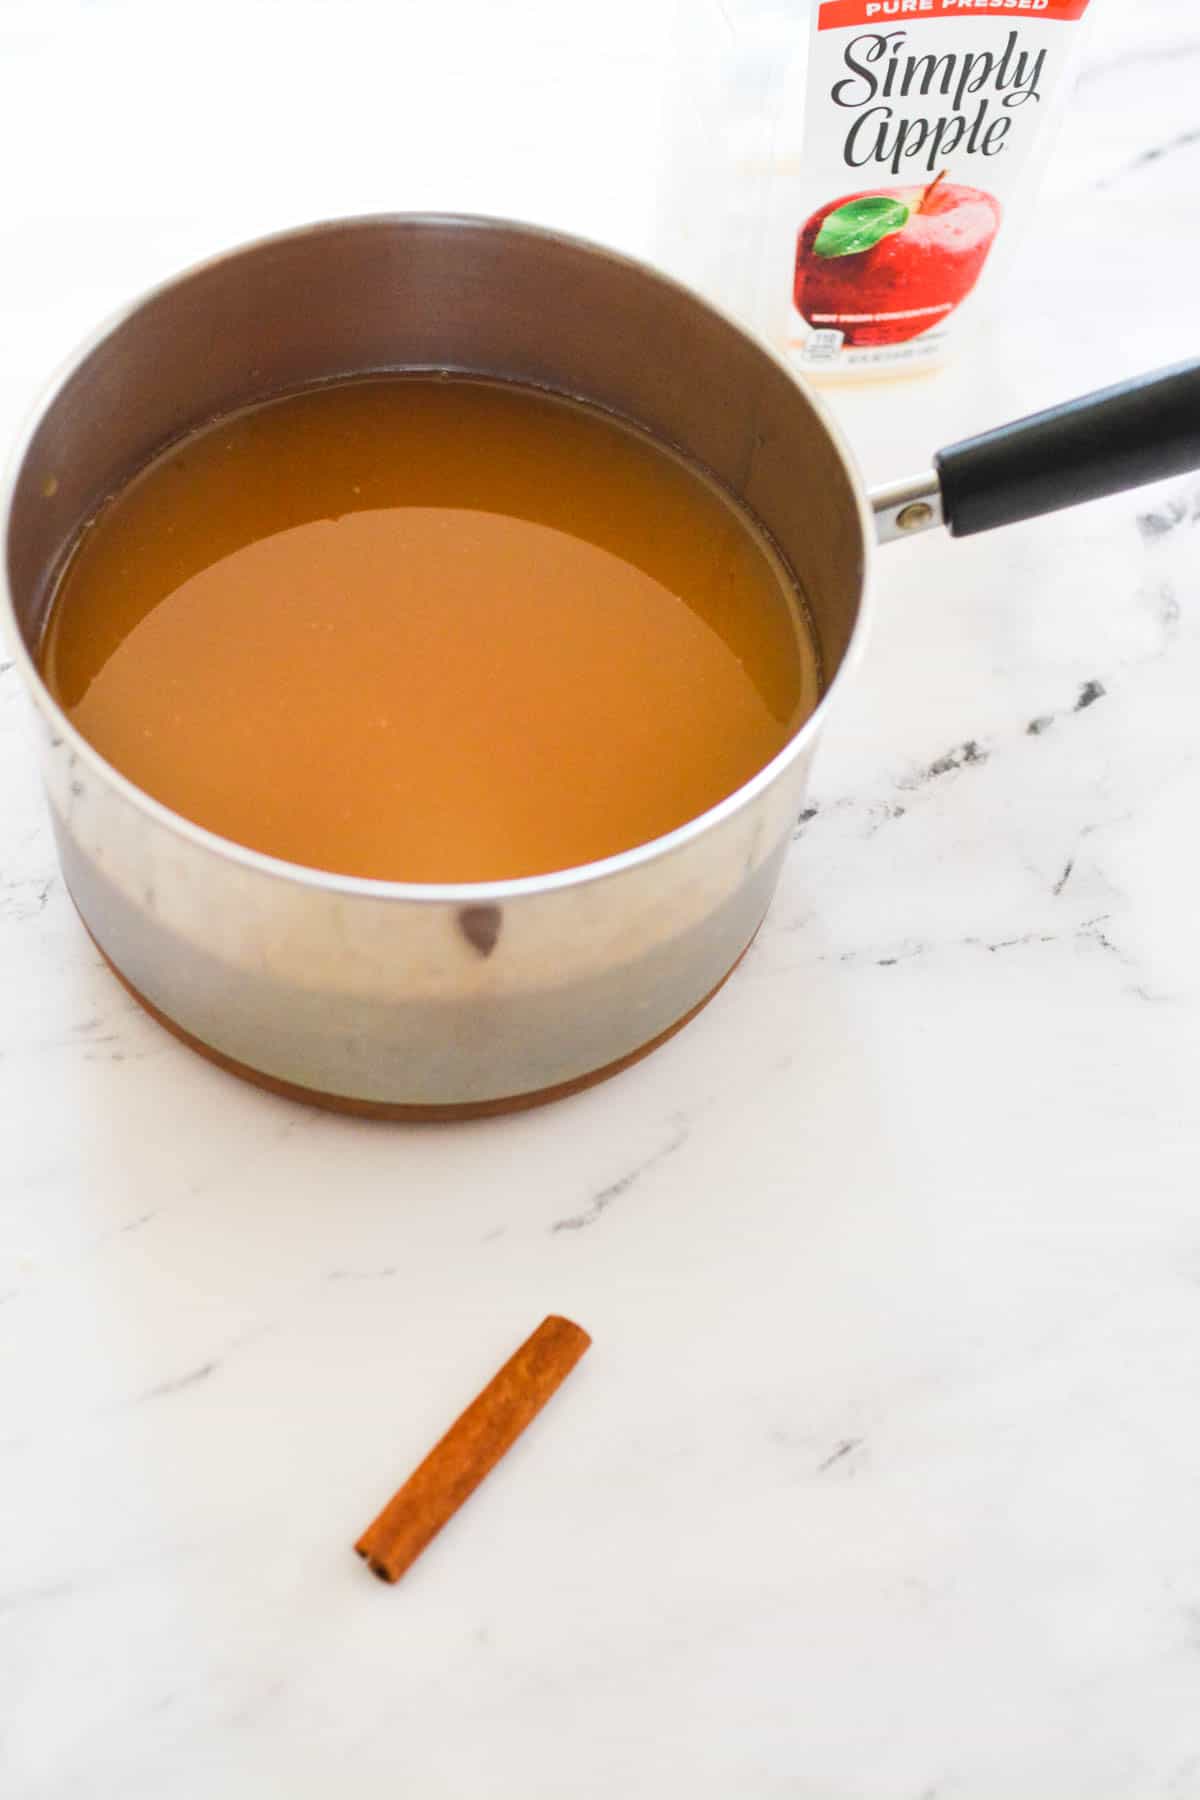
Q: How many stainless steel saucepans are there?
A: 1